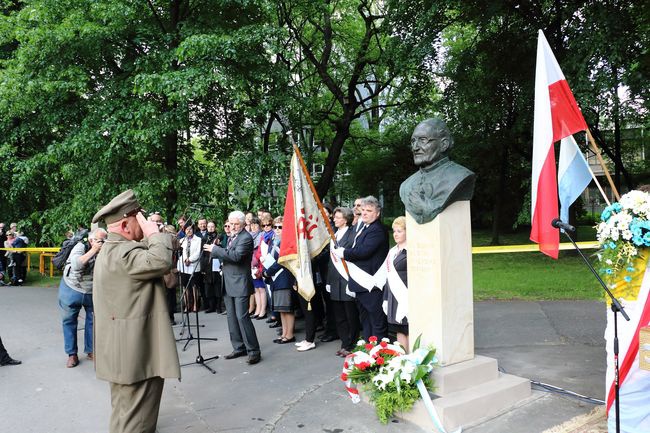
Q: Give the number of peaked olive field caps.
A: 1